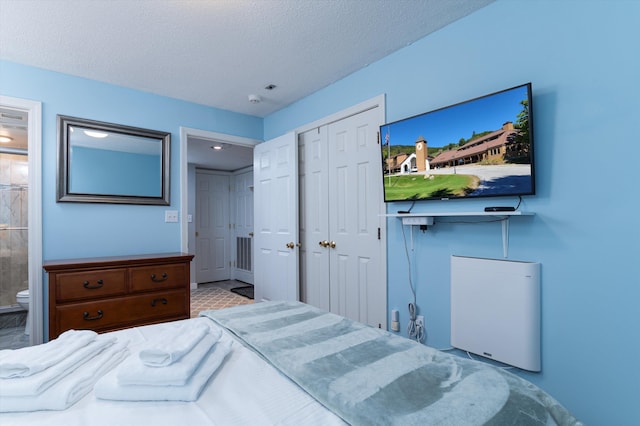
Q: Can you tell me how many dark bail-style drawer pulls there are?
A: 4